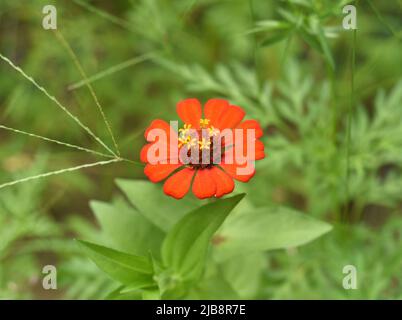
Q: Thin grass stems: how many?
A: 4